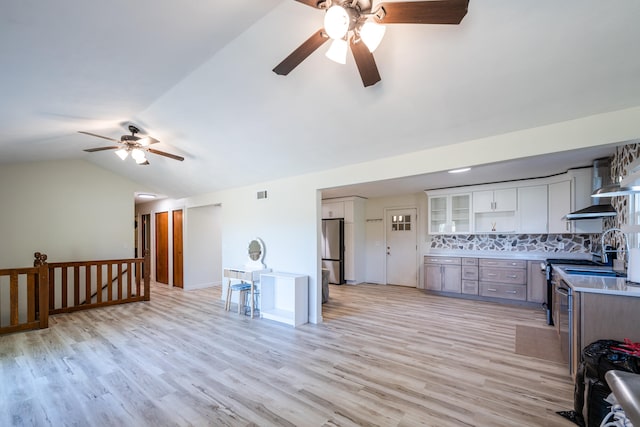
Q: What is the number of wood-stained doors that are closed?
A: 2